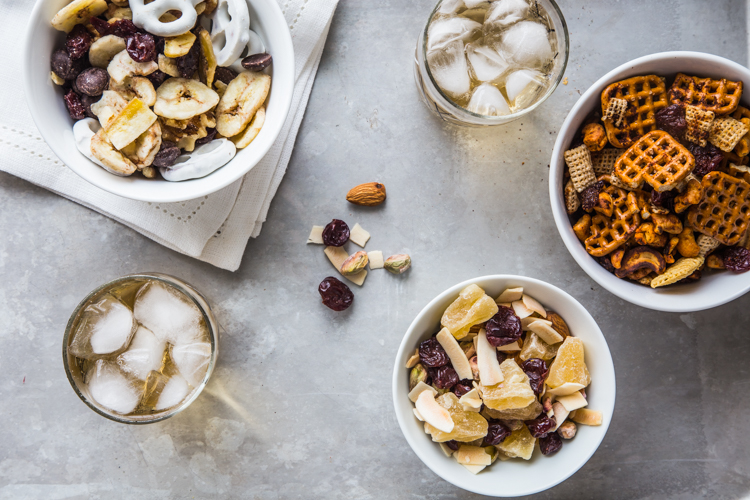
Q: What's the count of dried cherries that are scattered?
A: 2